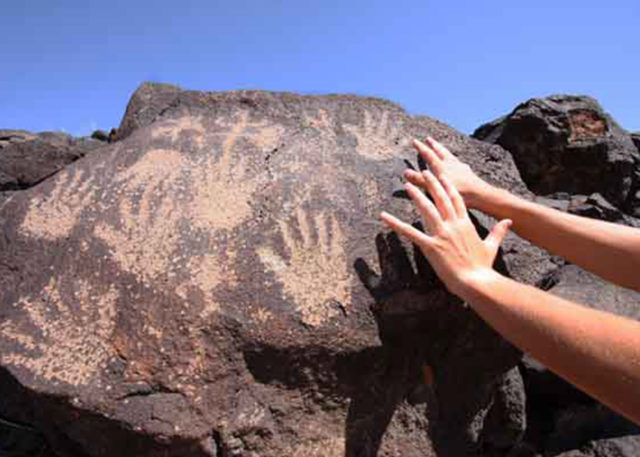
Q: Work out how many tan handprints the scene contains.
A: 6